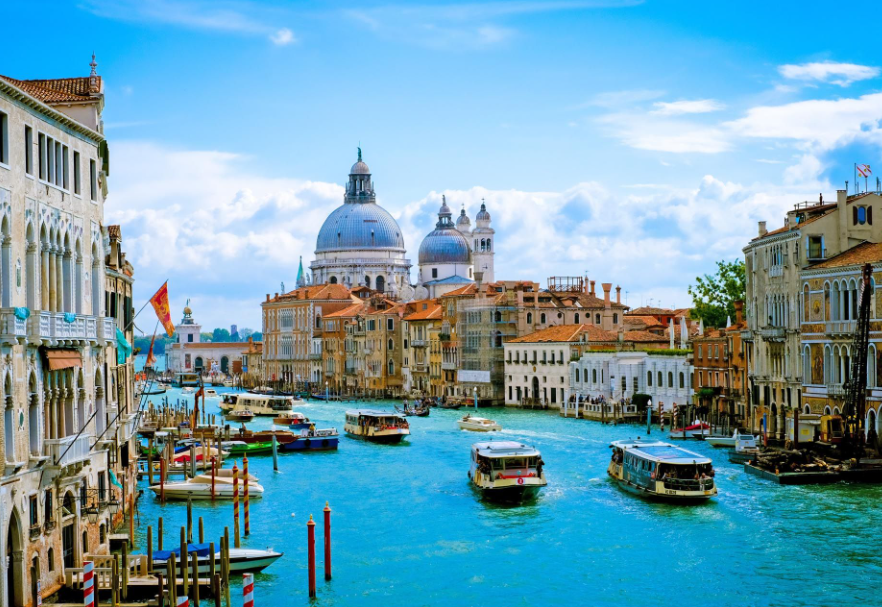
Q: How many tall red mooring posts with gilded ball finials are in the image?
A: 2